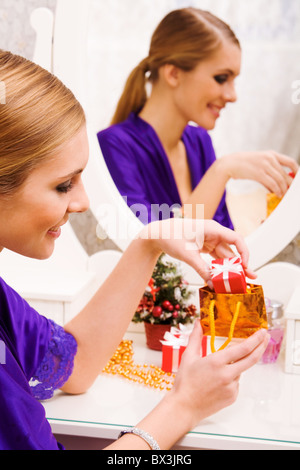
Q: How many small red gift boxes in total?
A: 3